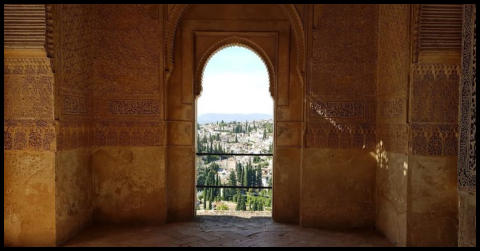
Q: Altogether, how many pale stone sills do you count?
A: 1